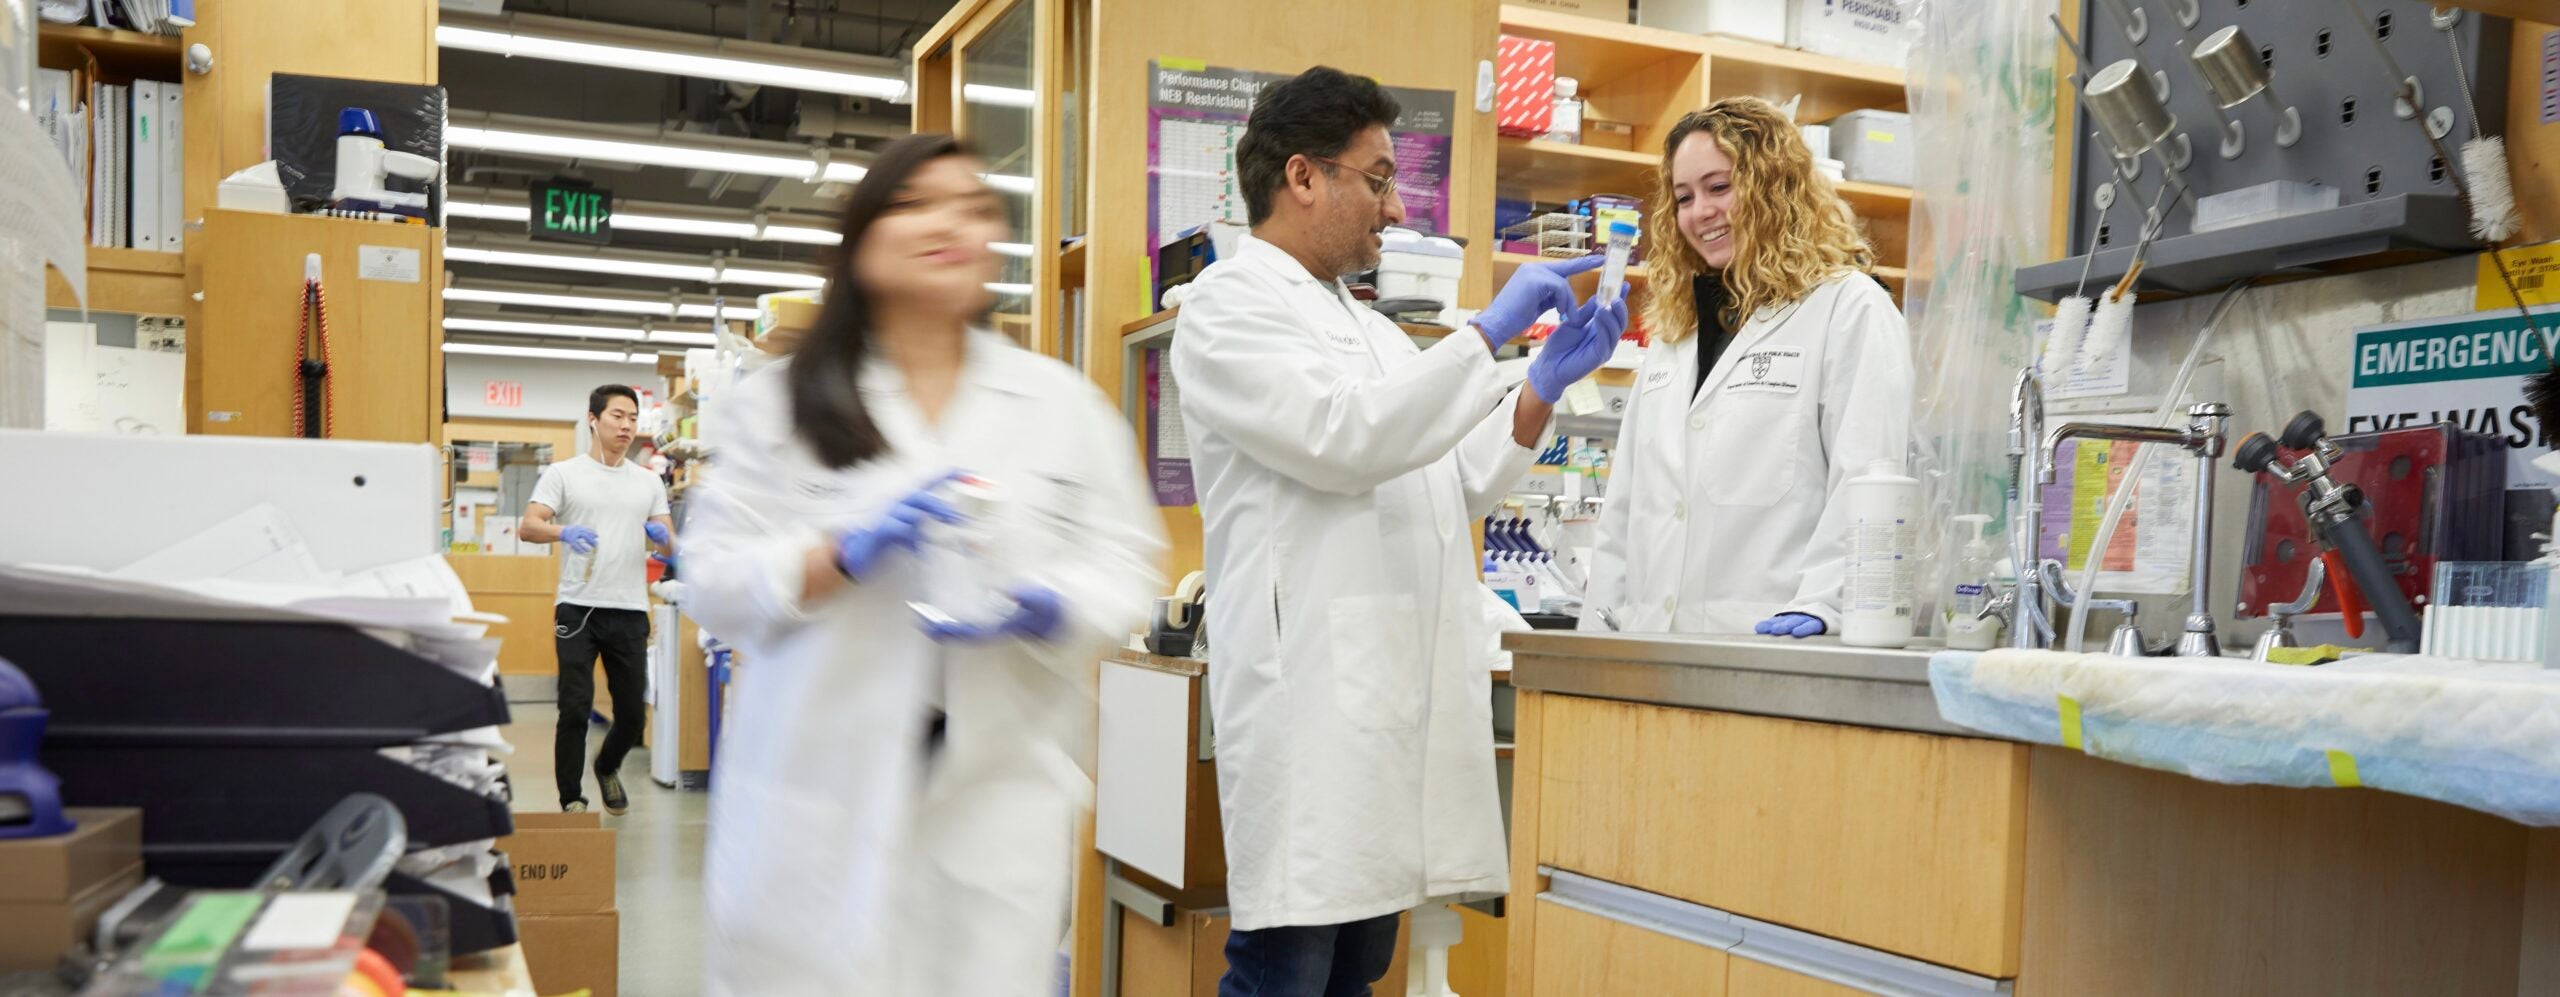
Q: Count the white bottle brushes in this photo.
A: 3